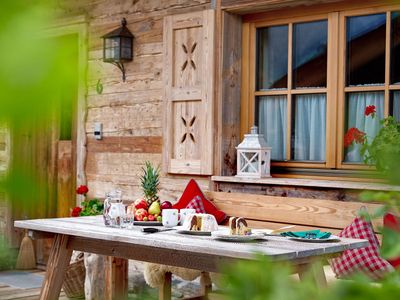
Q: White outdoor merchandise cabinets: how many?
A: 0